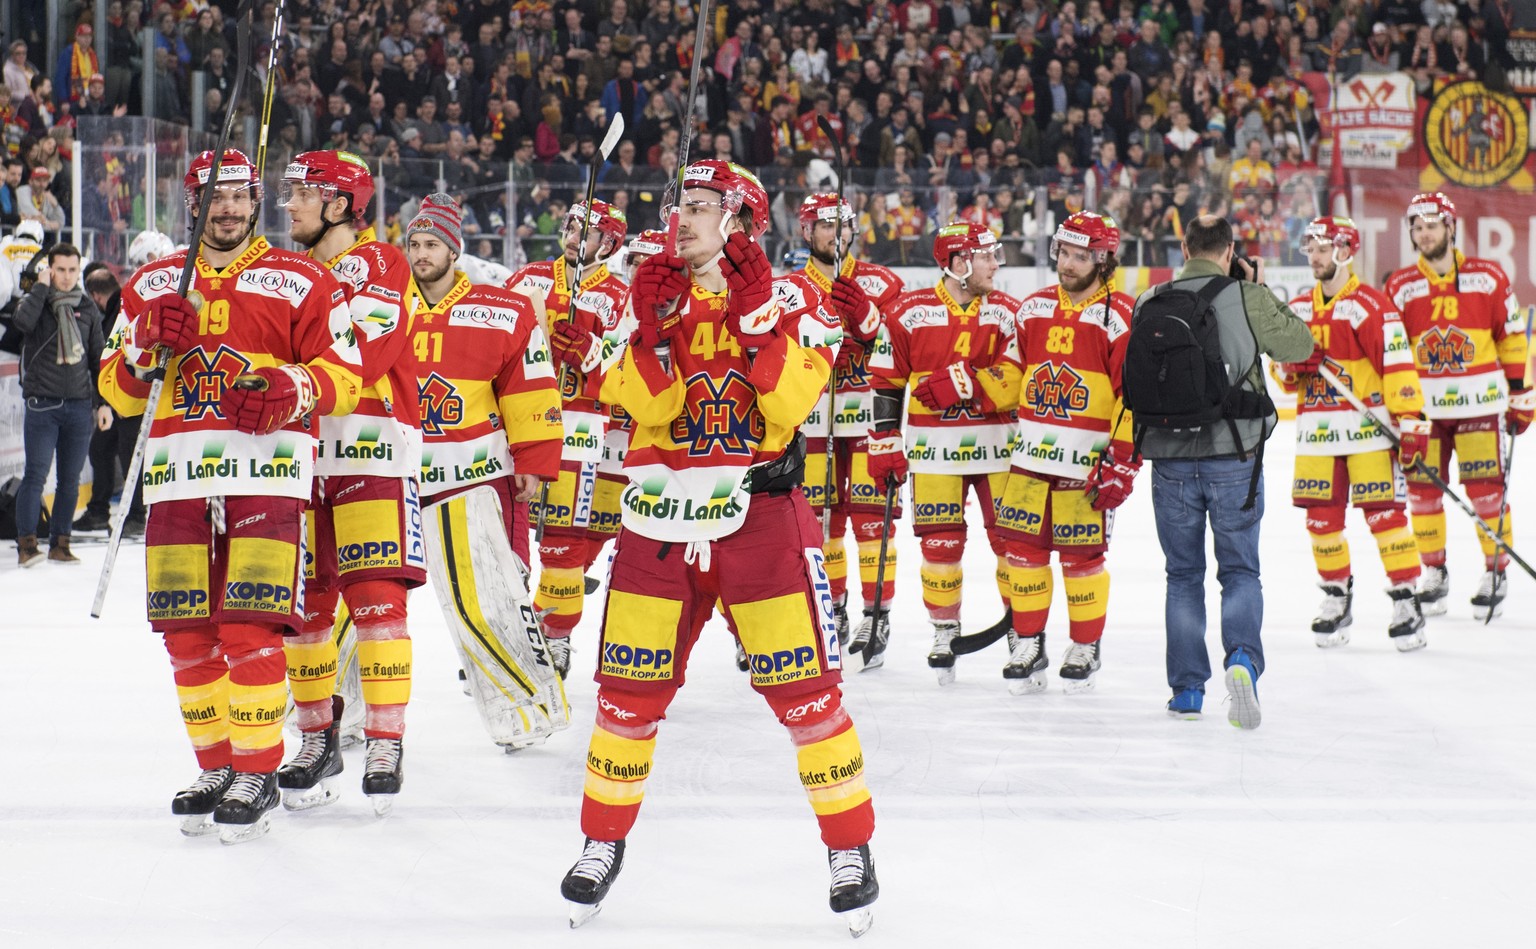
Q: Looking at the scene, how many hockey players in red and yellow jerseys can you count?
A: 11